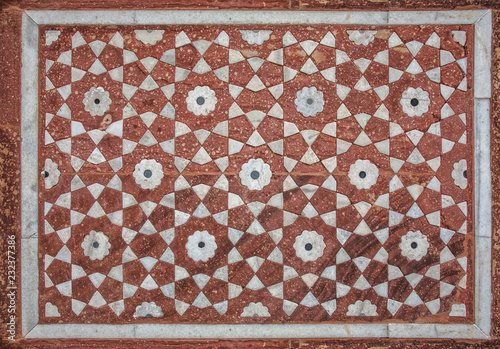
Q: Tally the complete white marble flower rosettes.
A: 11